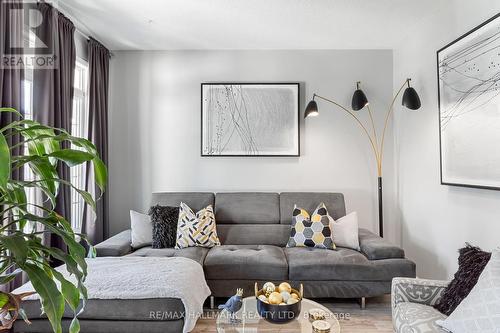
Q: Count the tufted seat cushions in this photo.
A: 3